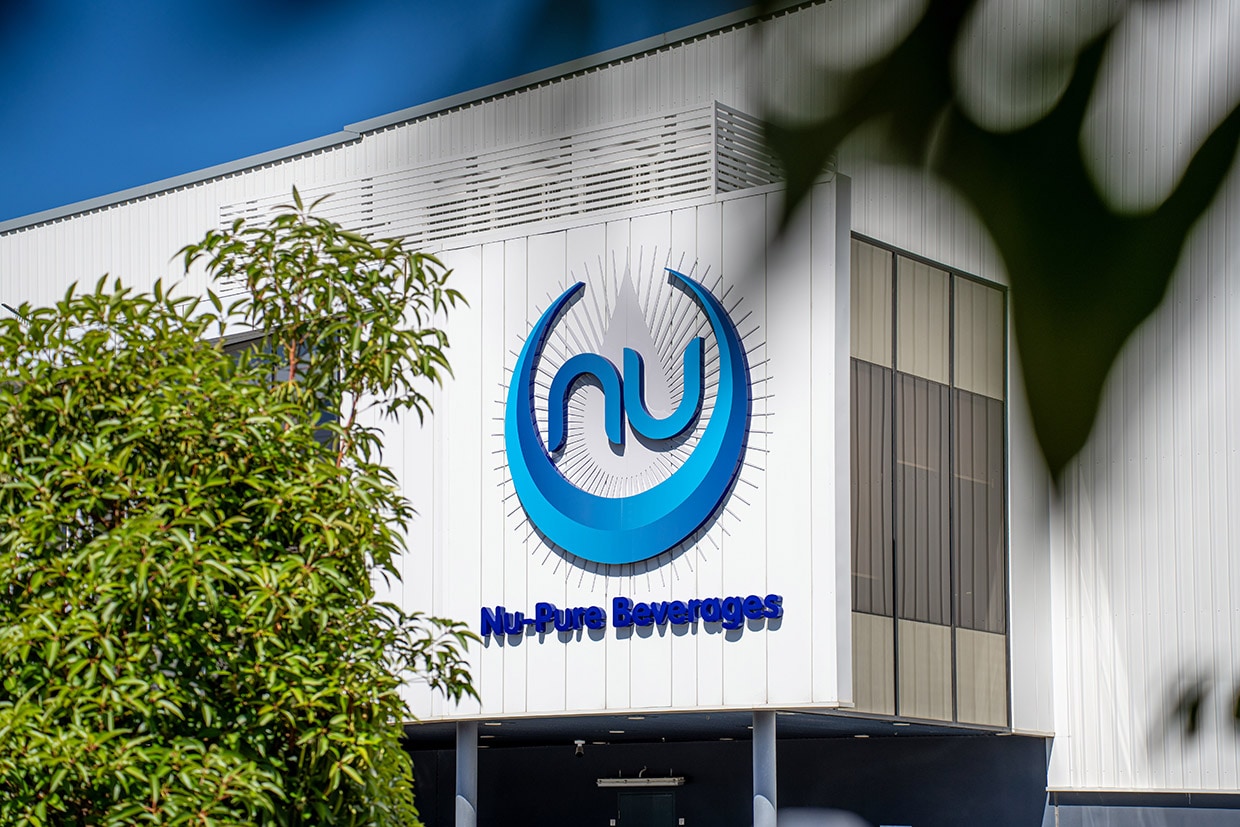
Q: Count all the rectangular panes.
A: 9